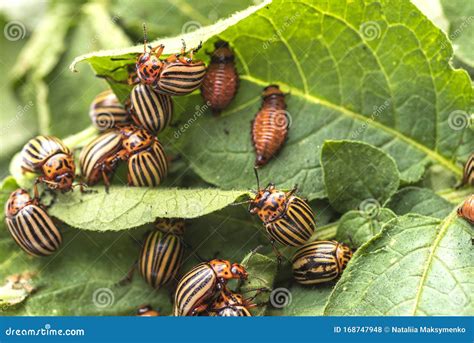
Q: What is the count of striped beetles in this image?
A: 13